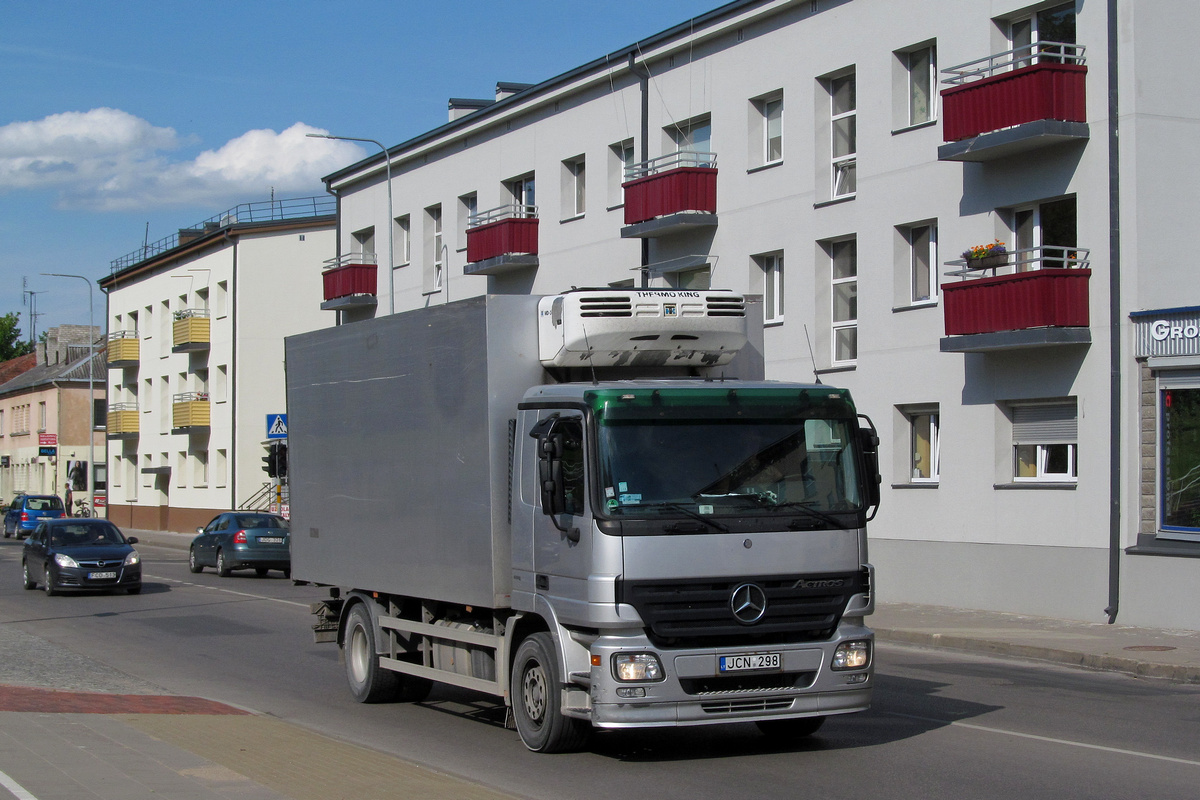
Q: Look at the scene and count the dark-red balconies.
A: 5